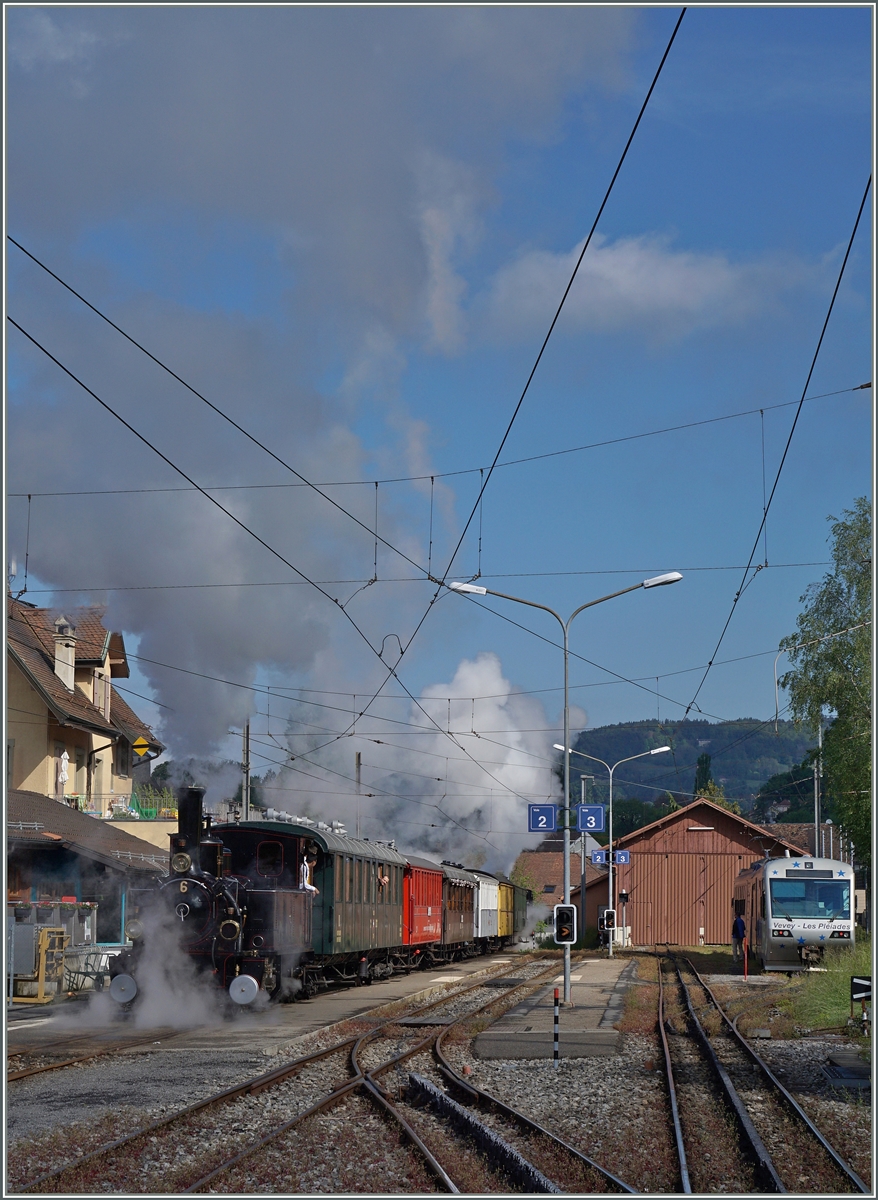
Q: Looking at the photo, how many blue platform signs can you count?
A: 4